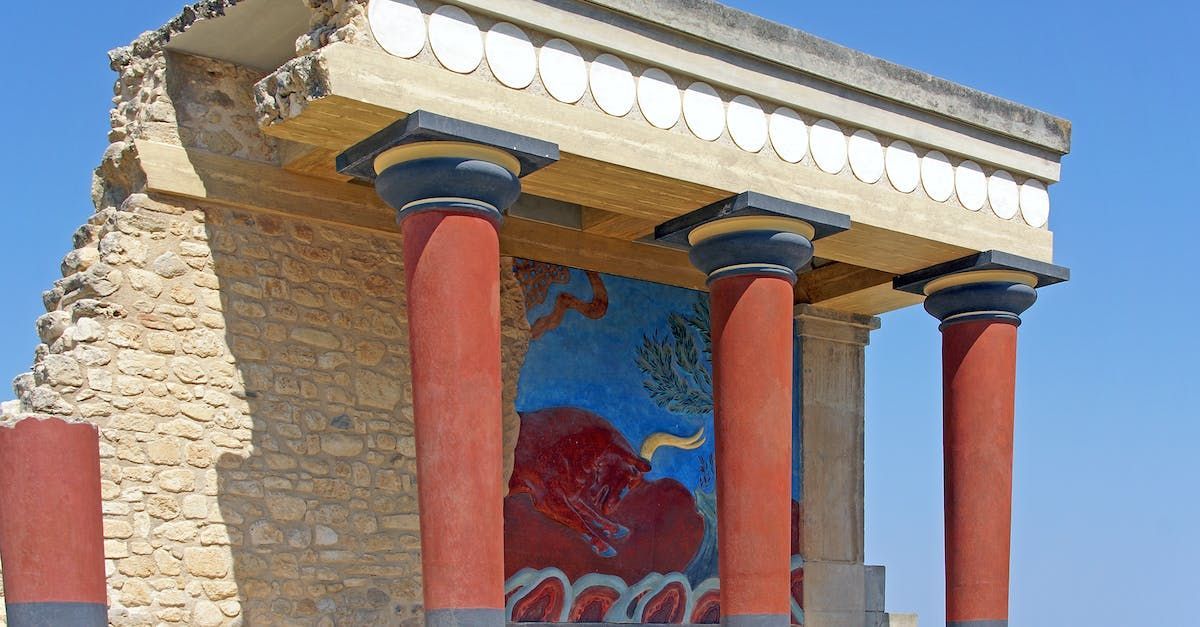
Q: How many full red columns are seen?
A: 3